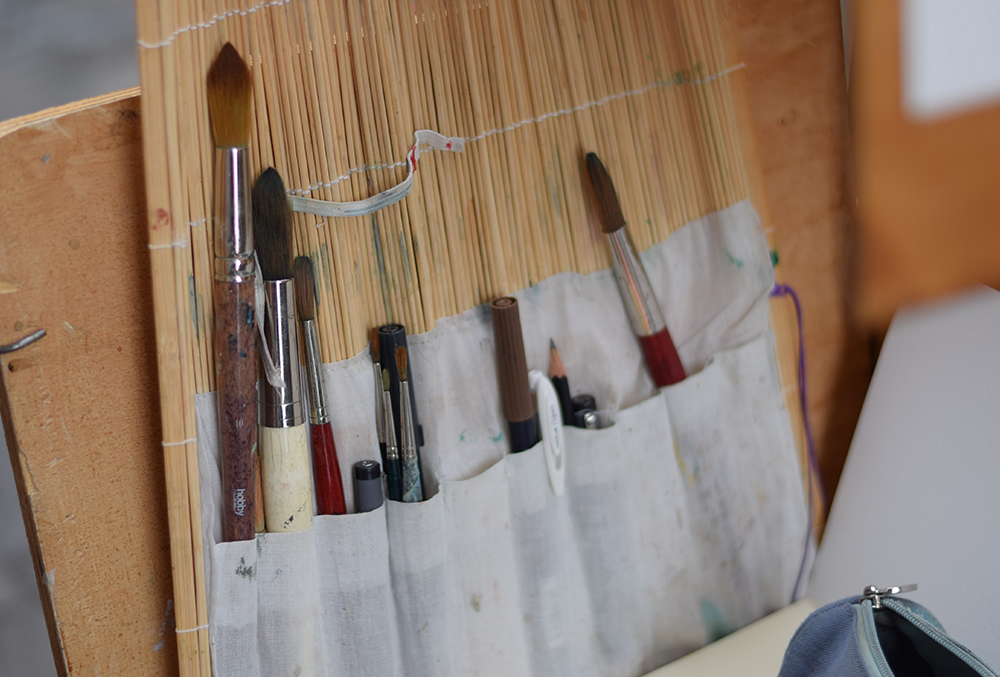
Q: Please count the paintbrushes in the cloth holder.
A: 7